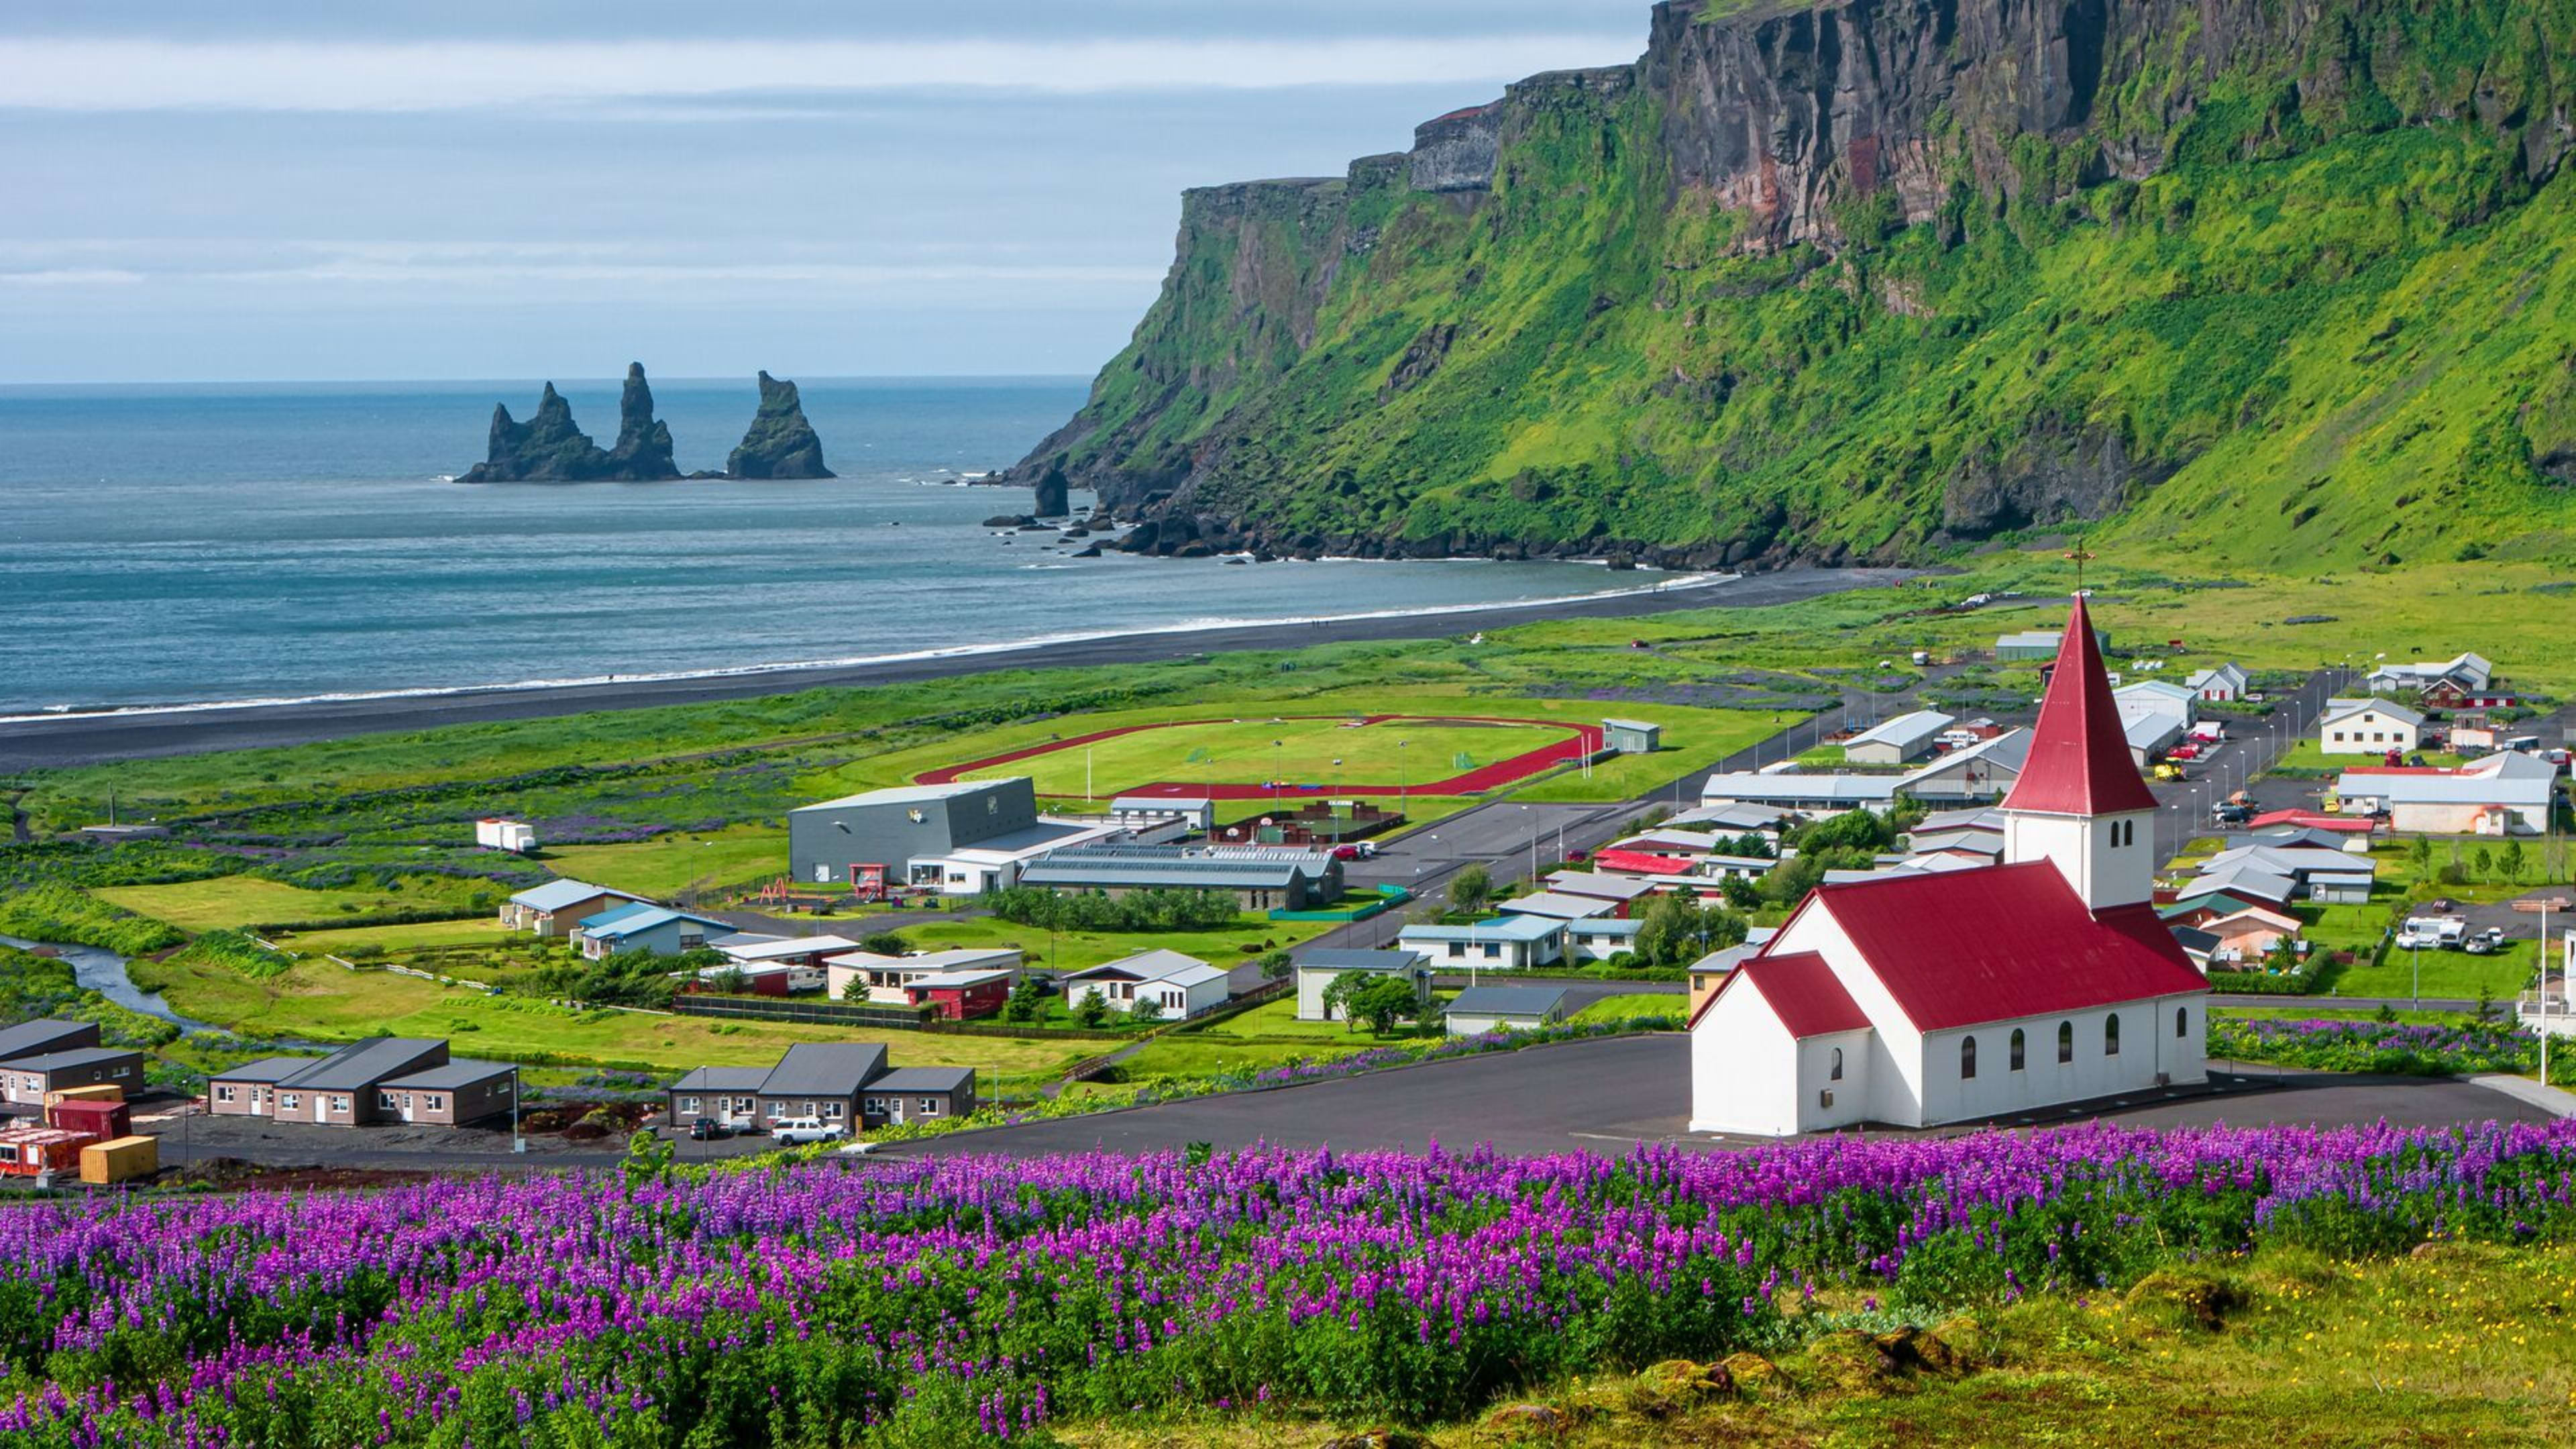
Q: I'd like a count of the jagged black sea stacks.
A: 3